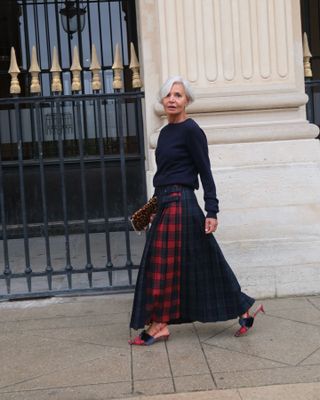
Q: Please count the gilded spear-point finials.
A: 8